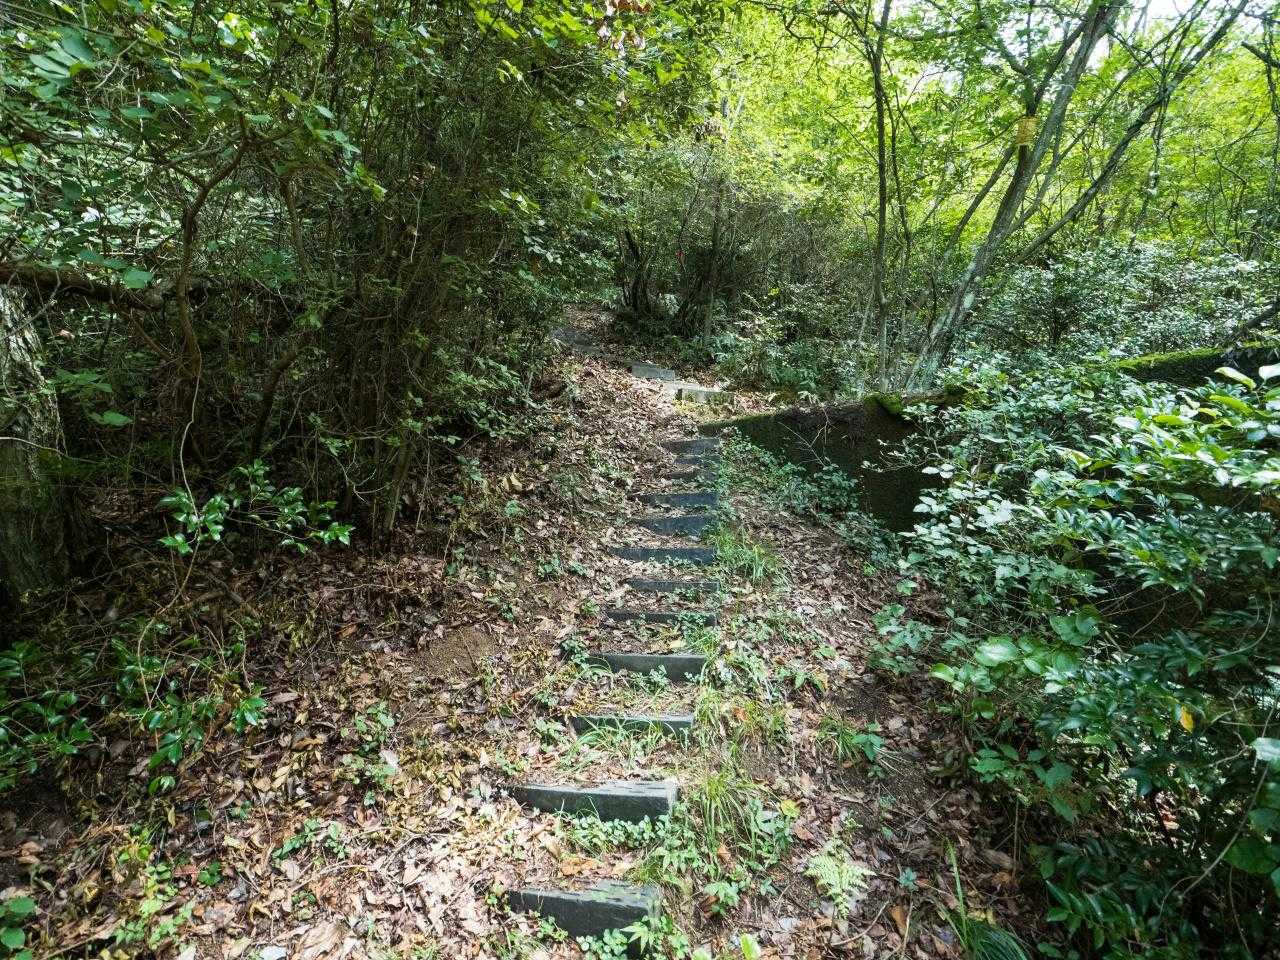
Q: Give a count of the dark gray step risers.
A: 12